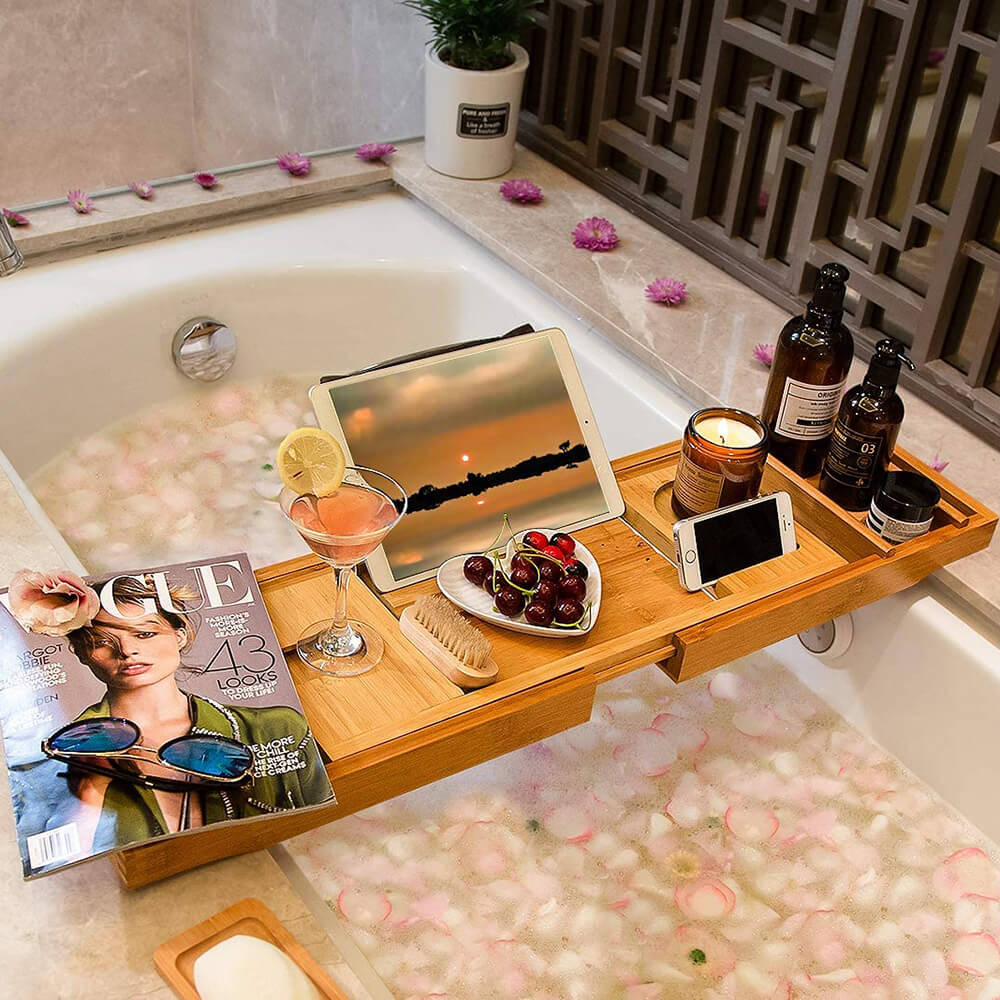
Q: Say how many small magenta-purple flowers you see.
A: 11